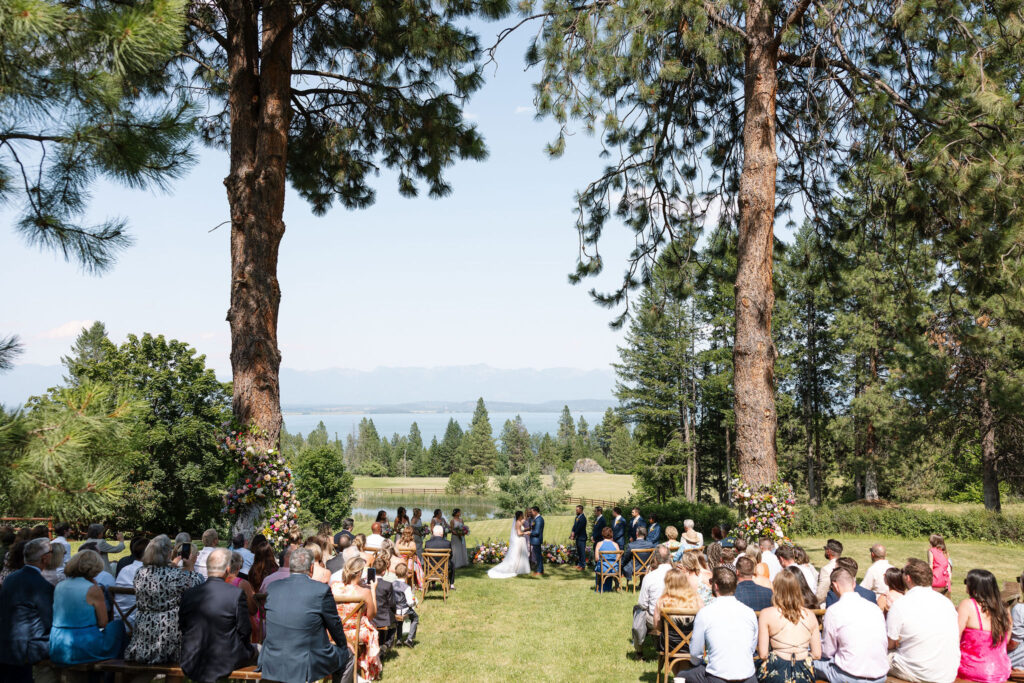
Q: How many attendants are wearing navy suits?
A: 5